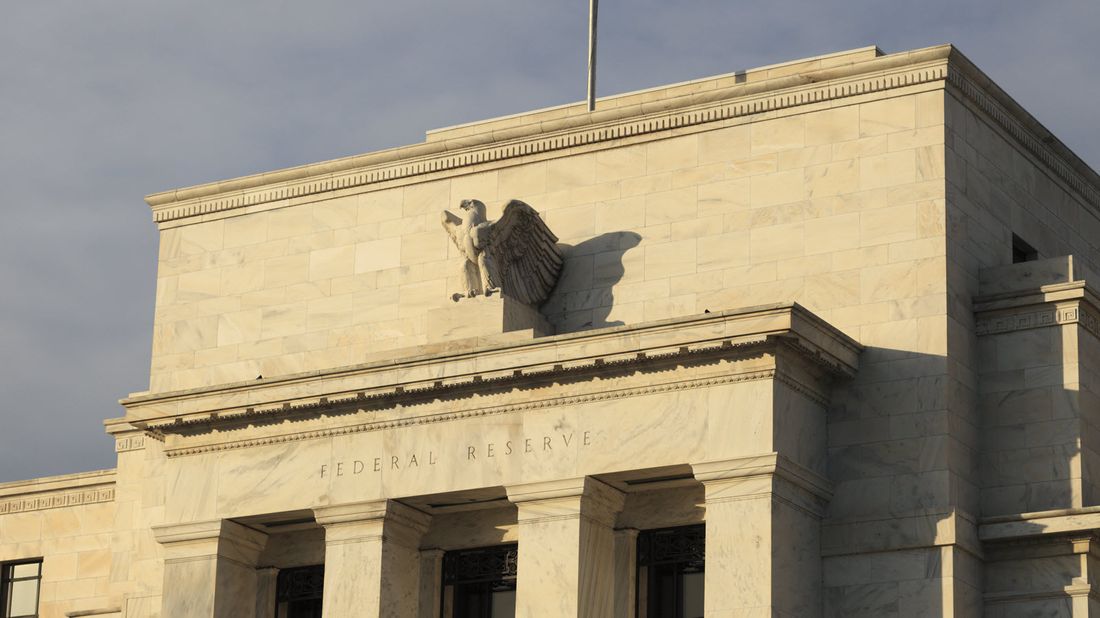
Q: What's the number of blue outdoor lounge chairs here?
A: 0